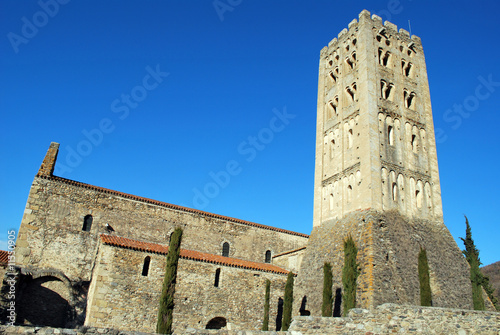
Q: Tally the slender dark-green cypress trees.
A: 7